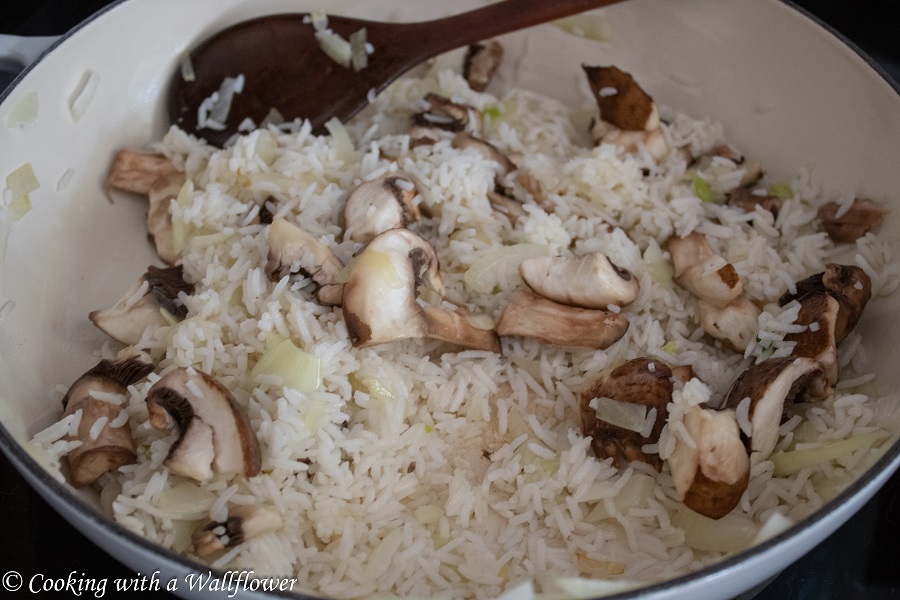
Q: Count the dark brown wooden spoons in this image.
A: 1